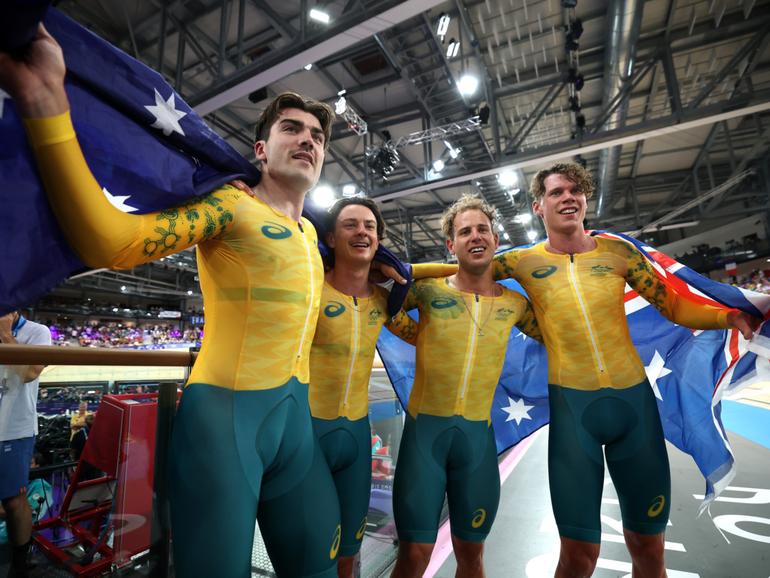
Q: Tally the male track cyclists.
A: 4